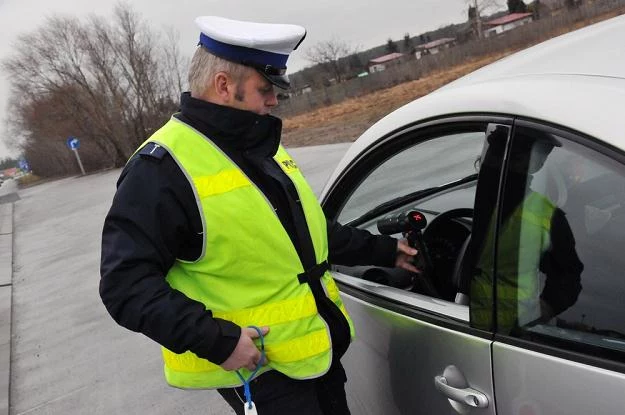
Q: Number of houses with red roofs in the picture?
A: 3